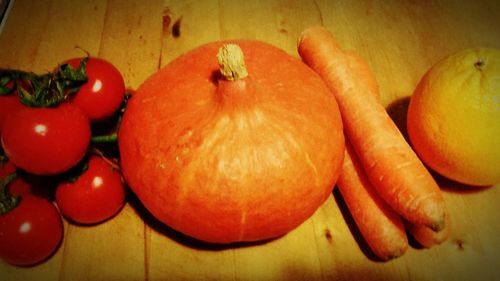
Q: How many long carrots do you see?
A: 3